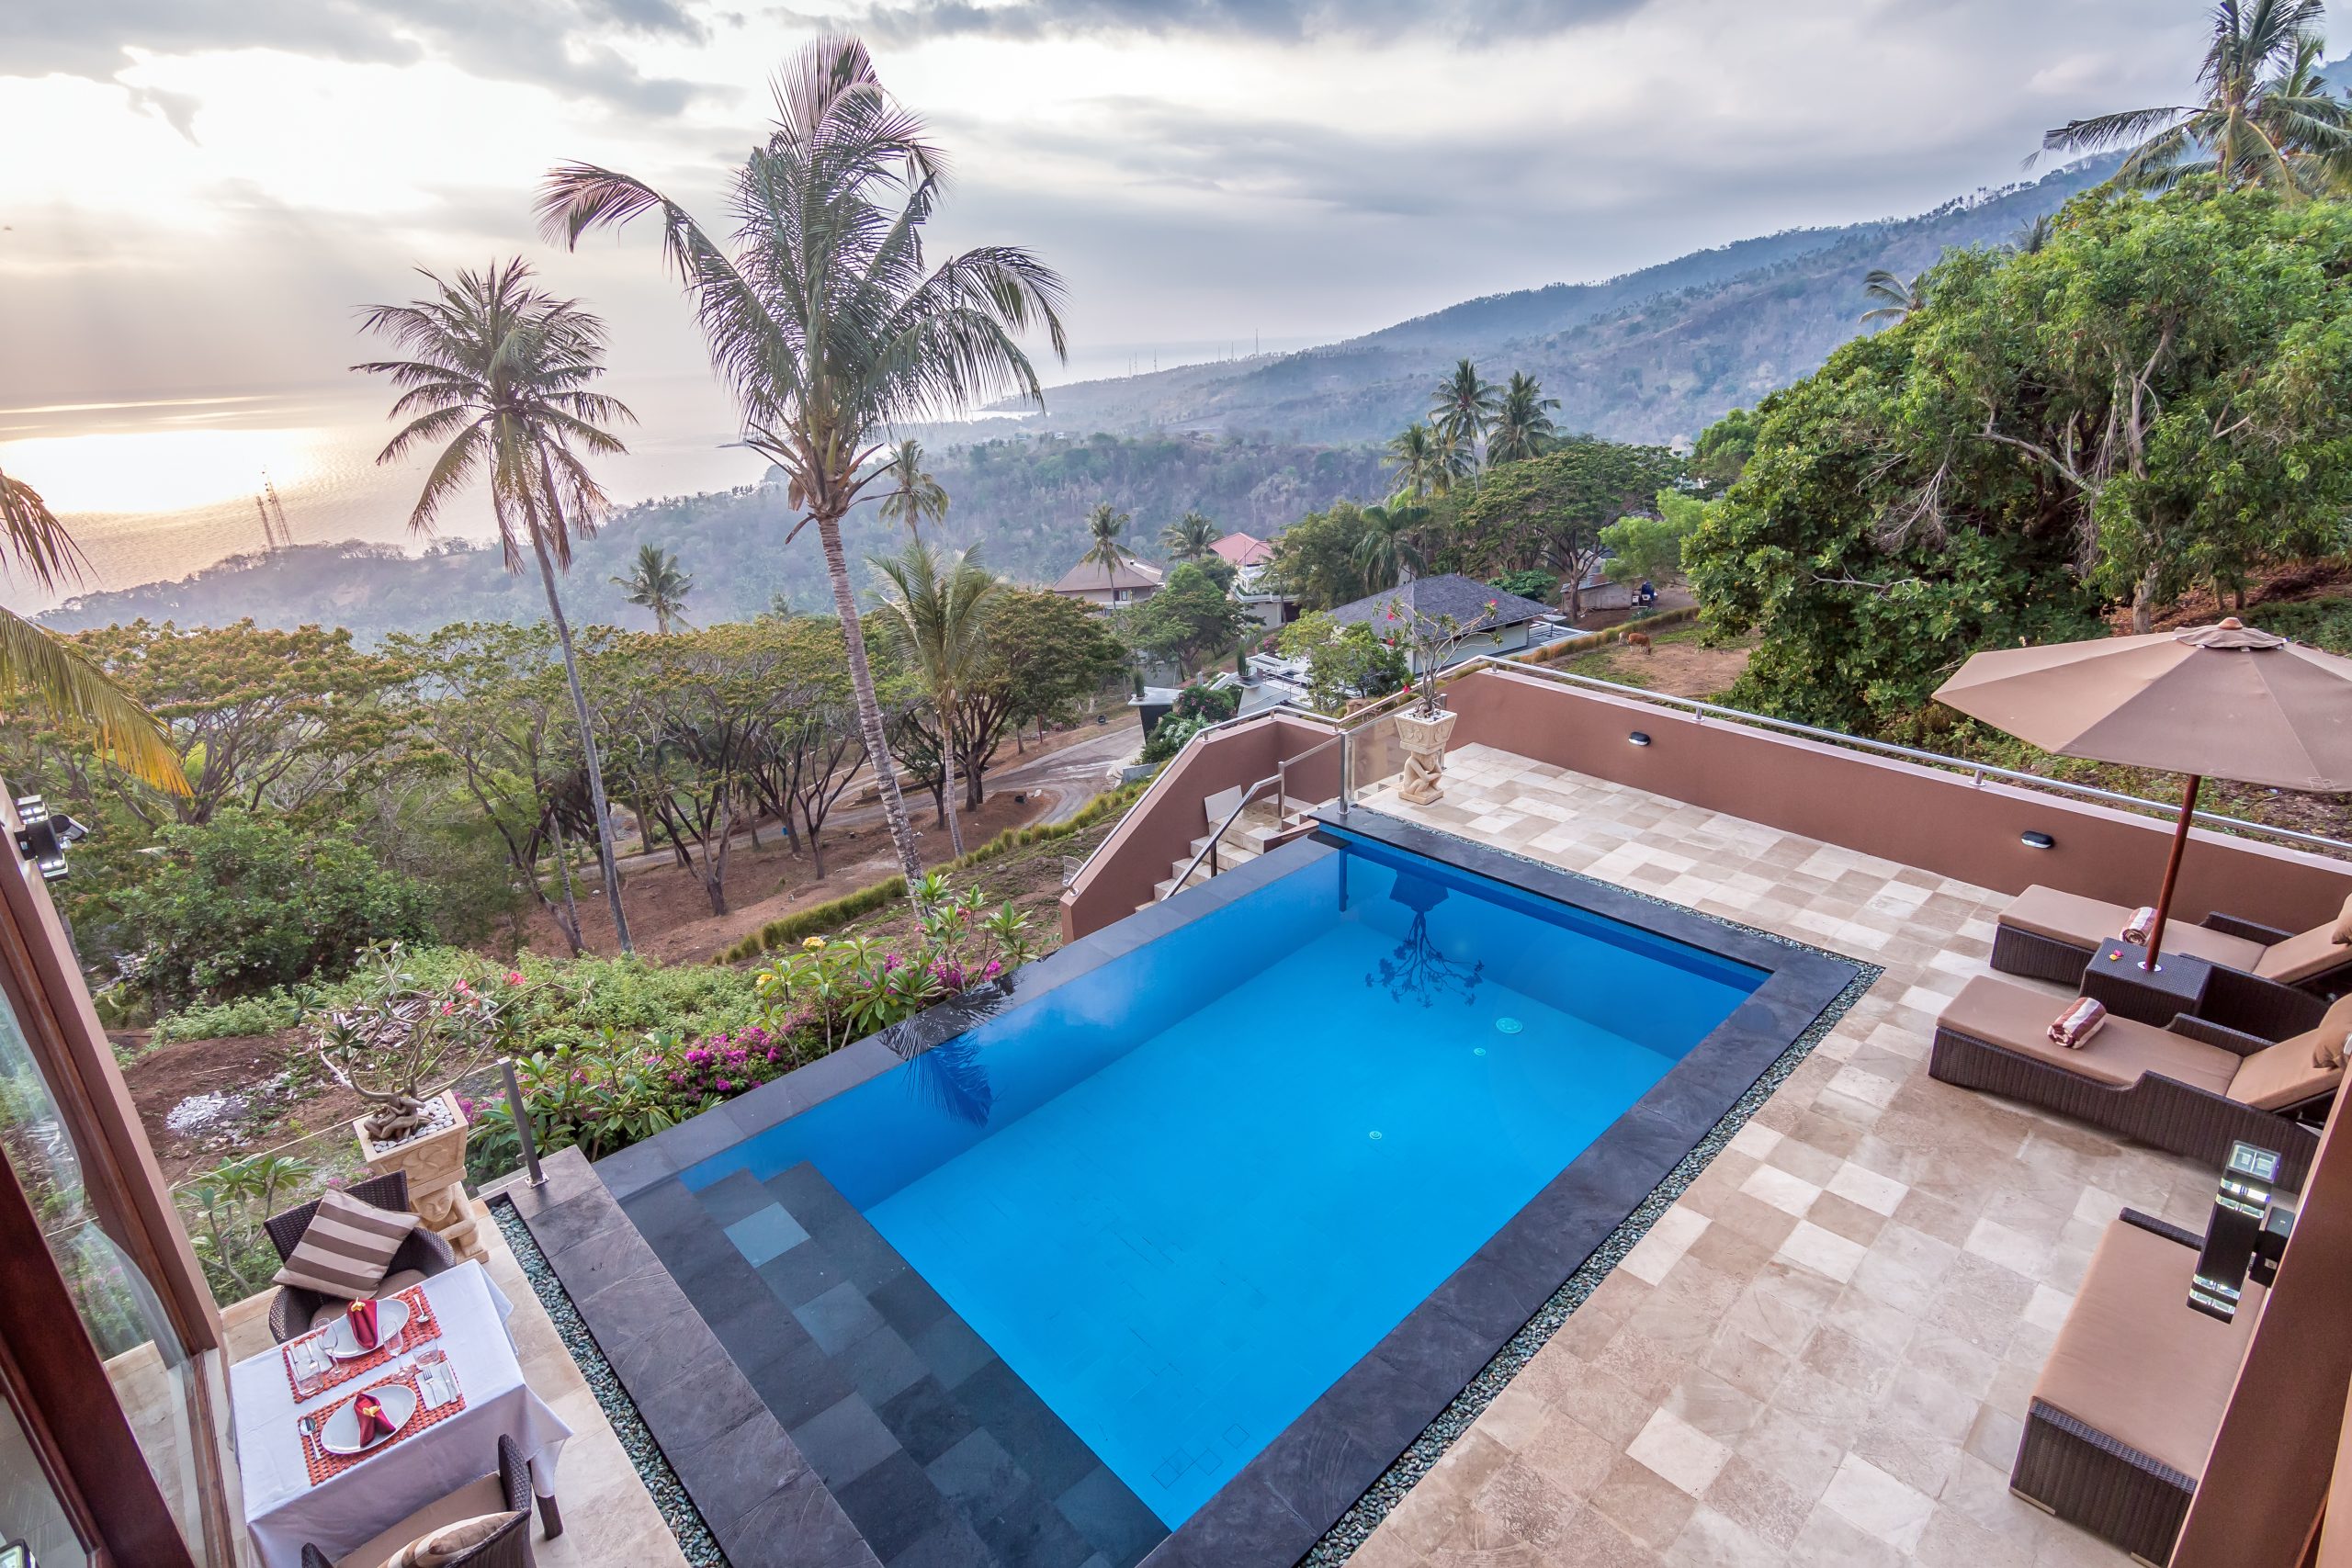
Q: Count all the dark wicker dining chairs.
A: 2